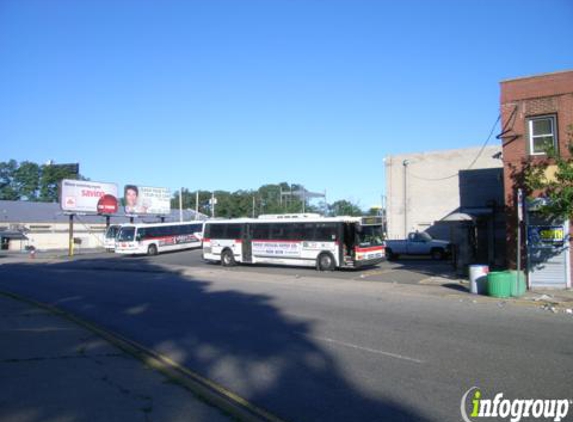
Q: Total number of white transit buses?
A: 3